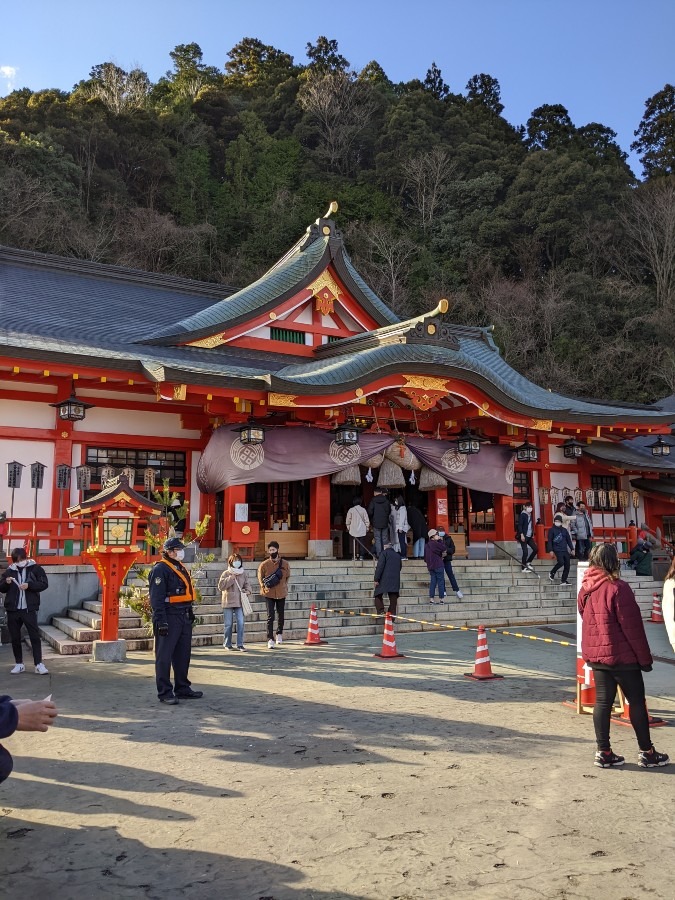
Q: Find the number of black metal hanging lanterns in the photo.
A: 7